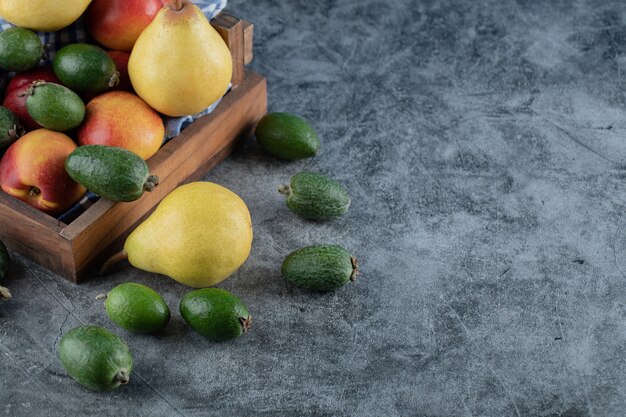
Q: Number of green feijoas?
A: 12